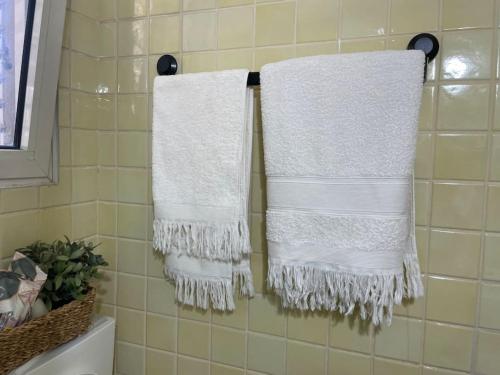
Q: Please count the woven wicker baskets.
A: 1